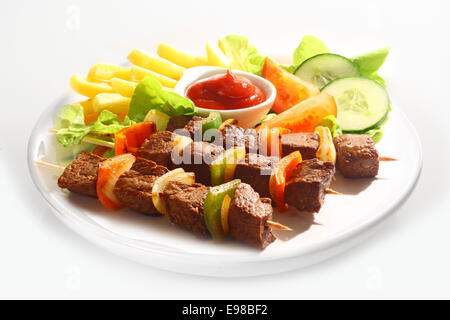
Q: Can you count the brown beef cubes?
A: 12